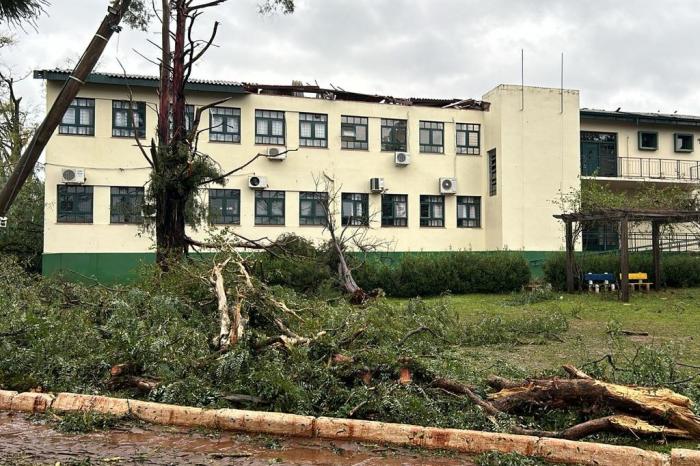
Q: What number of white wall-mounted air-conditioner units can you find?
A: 6